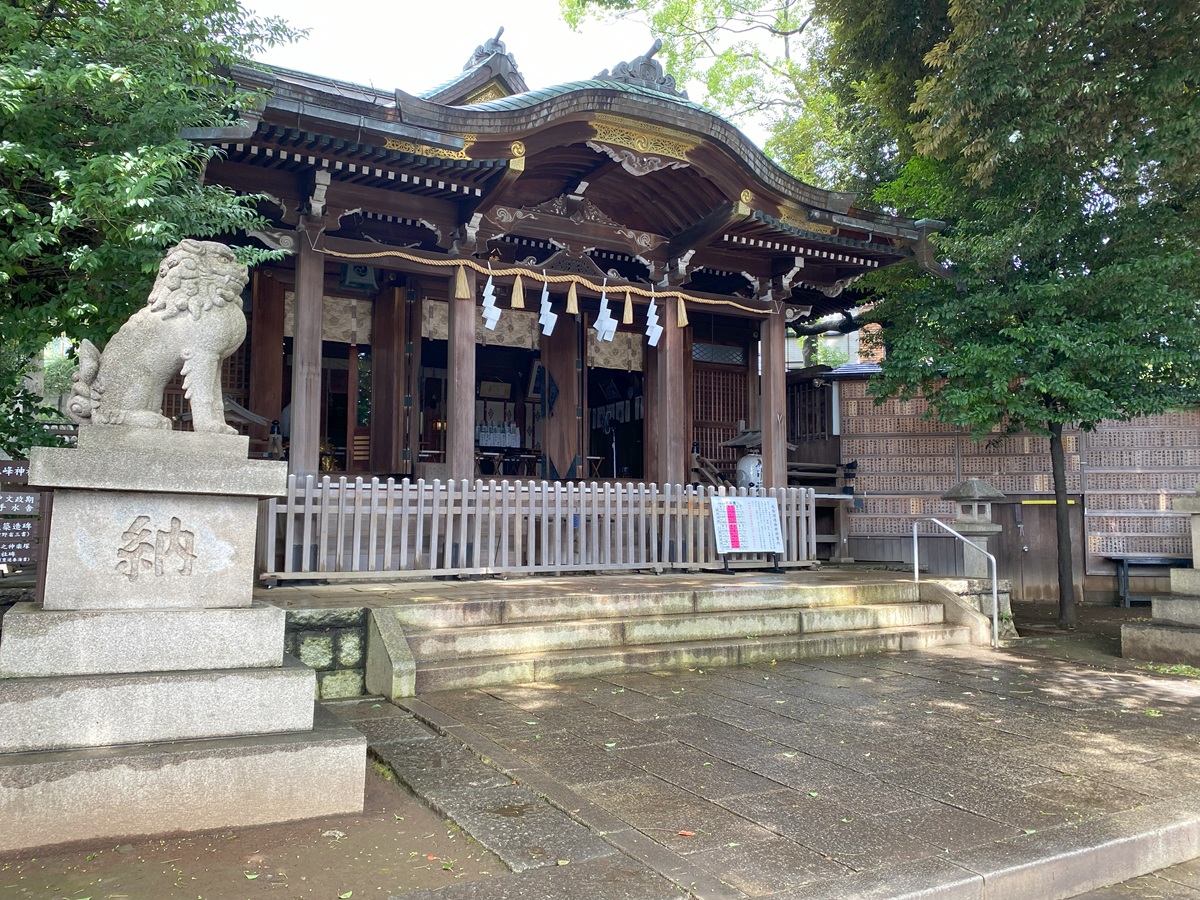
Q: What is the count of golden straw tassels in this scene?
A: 5